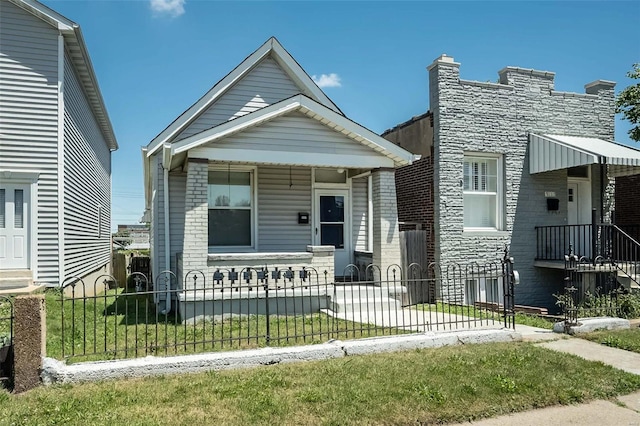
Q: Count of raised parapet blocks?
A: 3